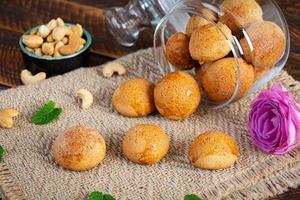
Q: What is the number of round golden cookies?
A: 11